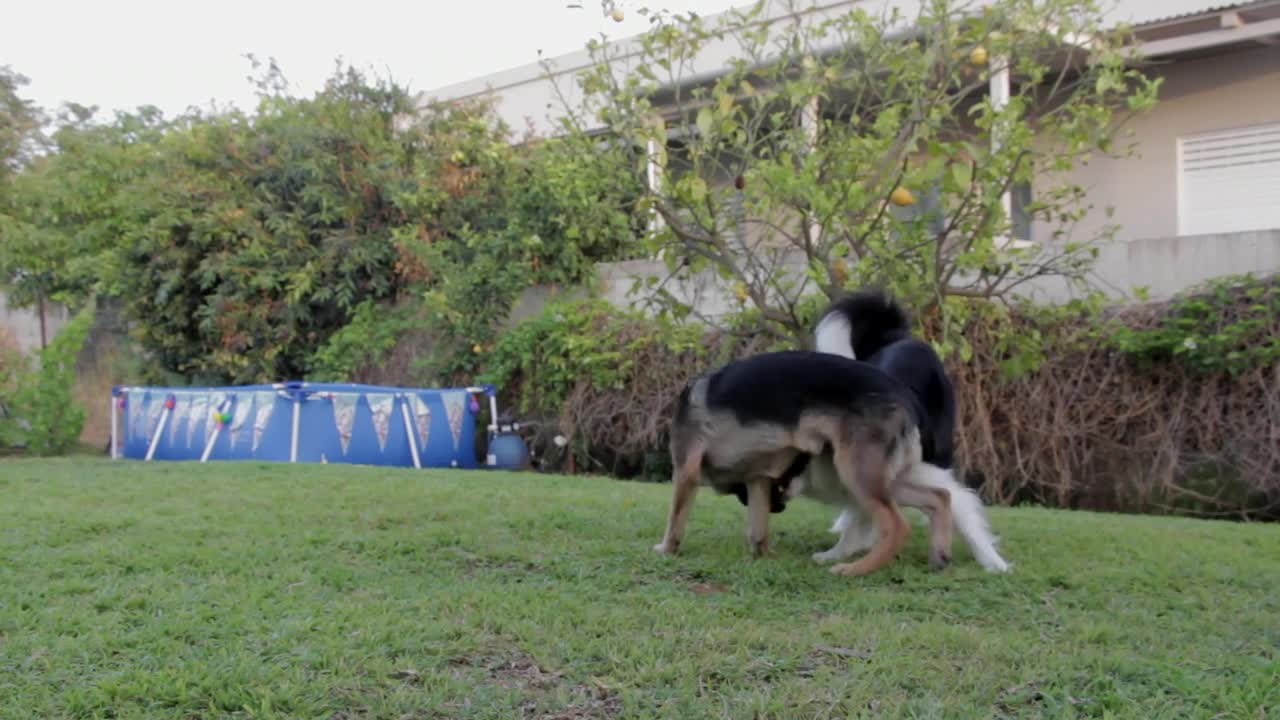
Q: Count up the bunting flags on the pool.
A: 11